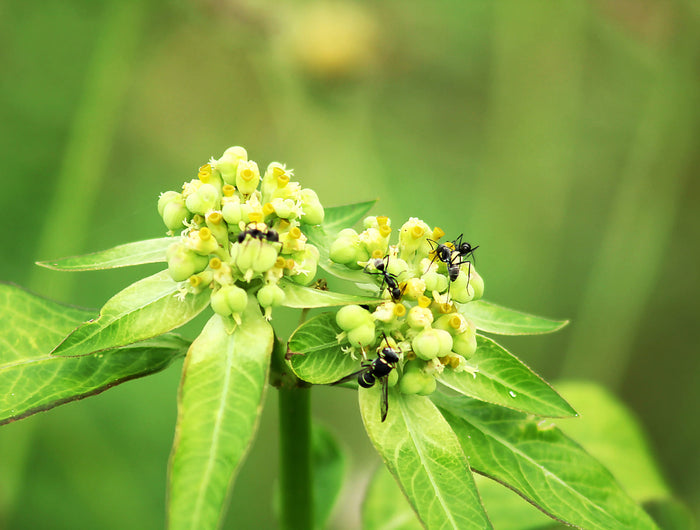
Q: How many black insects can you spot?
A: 5